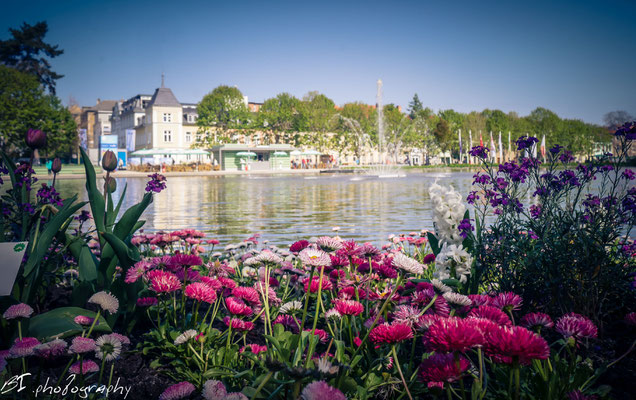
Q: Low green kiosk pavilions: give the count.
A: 1